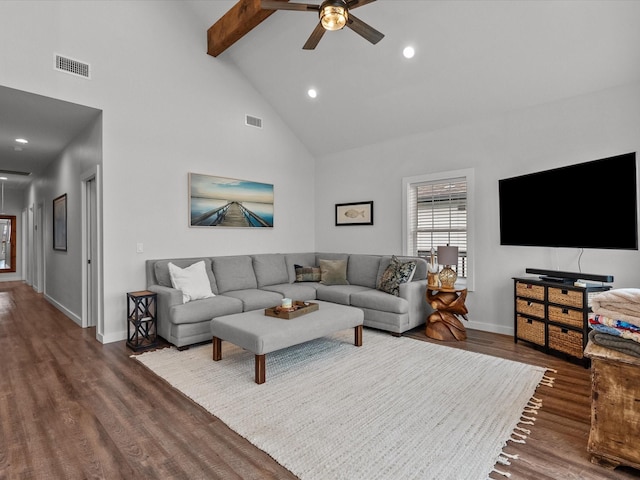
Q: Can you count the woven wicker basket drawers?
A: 6